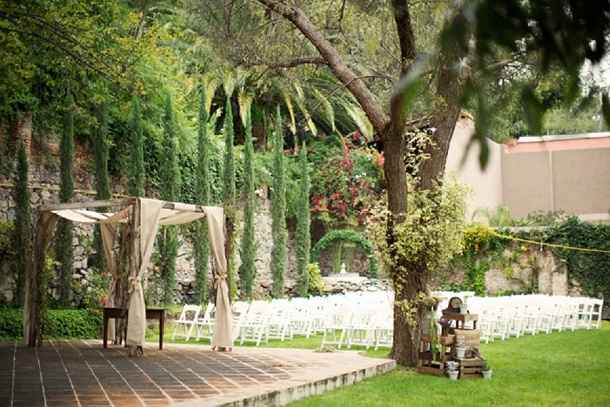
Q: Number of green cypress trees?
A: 10